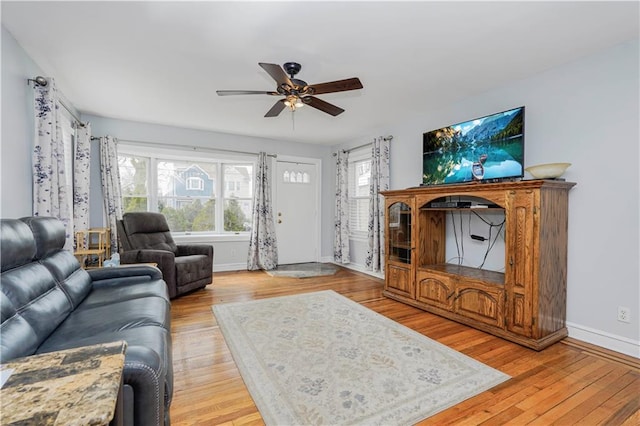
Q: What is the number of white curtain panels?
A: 6